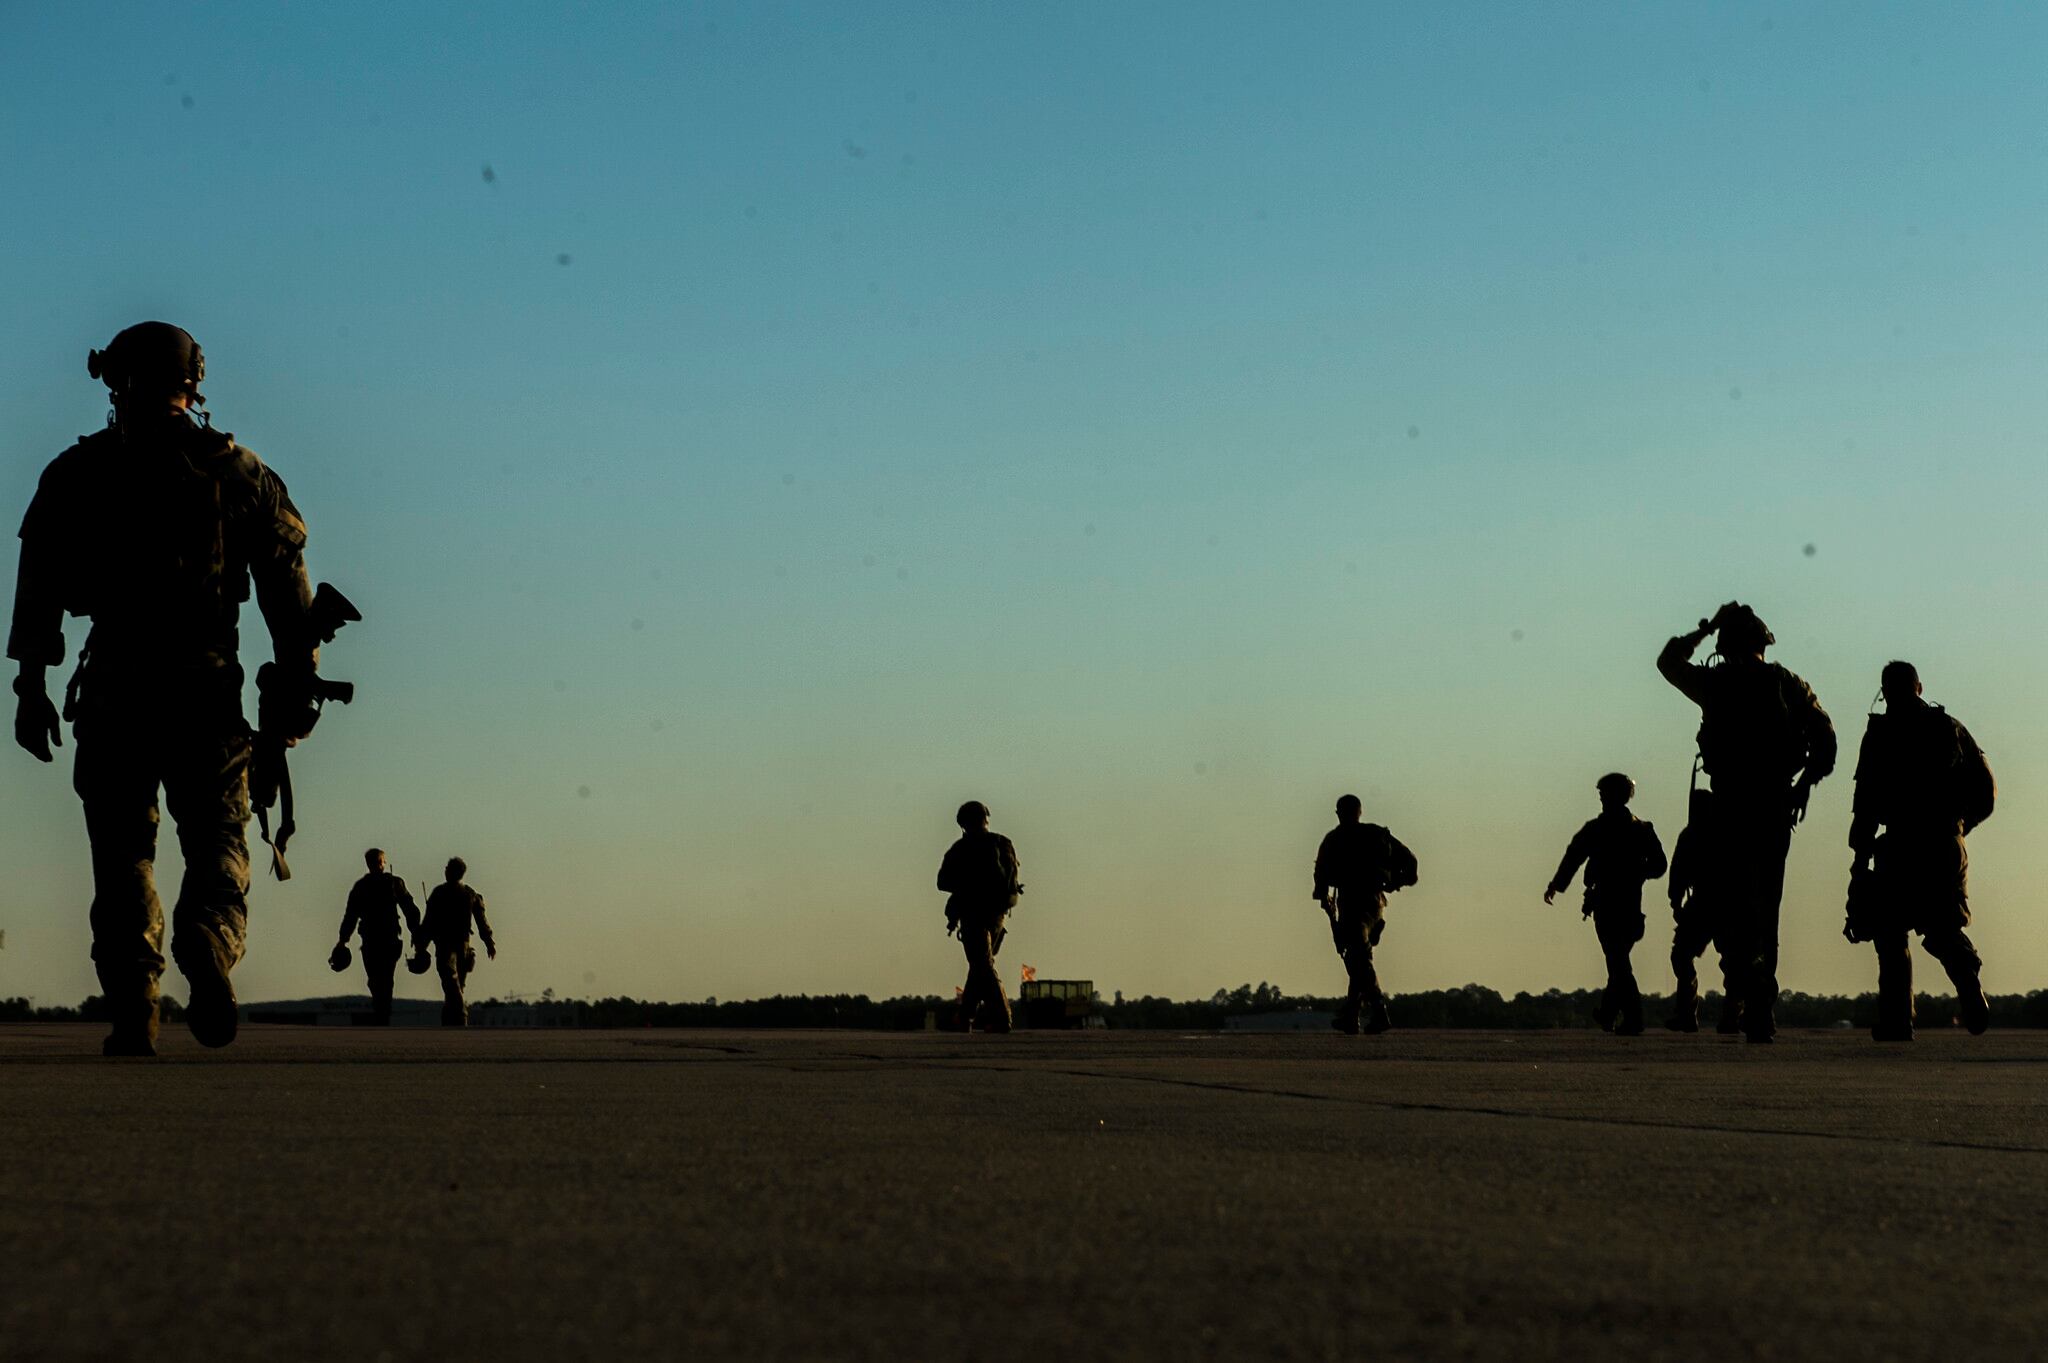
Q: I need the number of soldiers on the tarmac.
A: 9